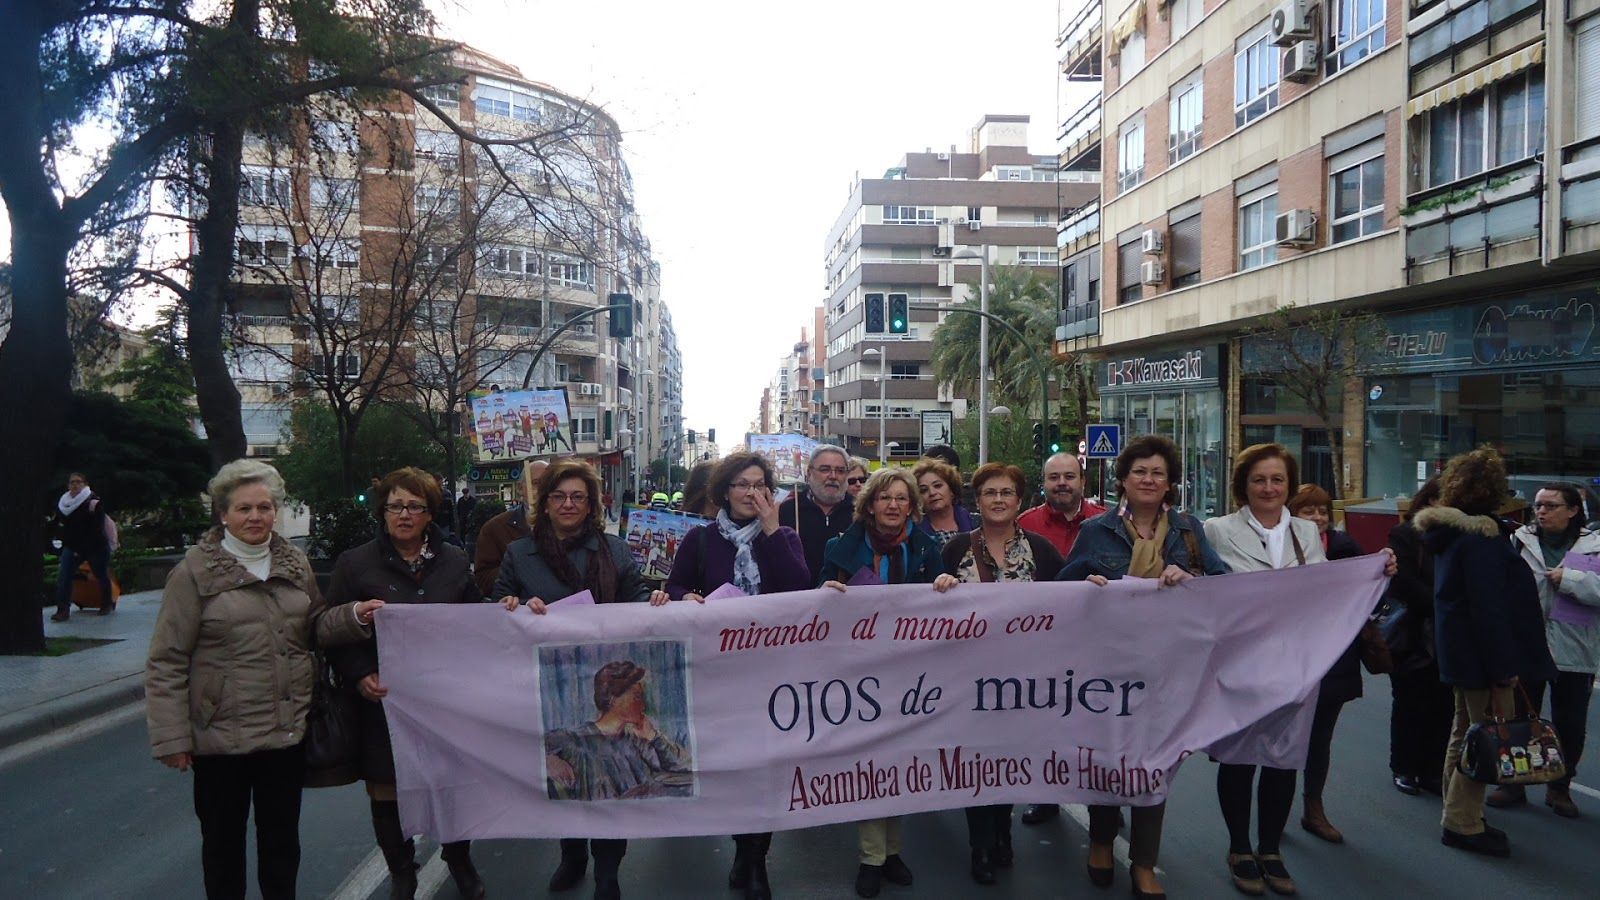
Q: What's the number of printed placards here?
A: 3